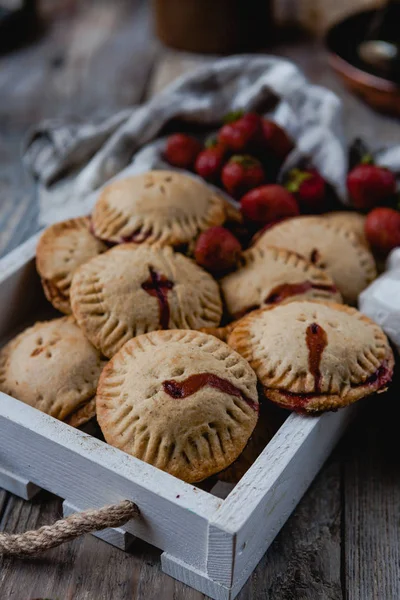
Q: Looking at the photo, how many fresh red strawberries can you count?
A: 10